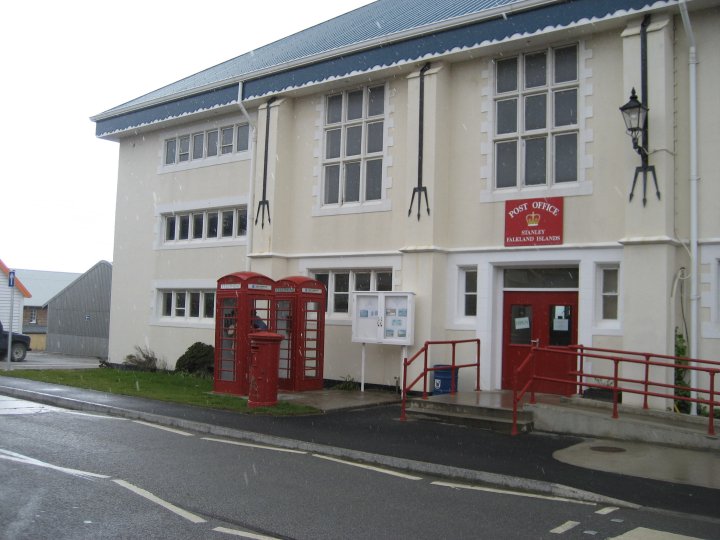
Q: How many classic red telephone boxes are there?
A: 2